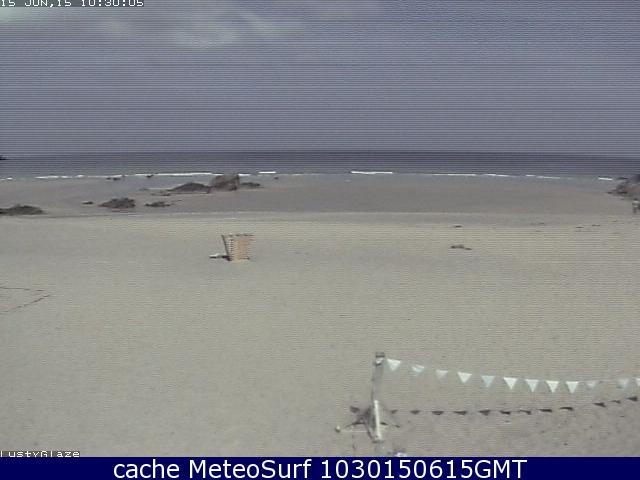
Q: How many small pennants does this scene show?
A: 12